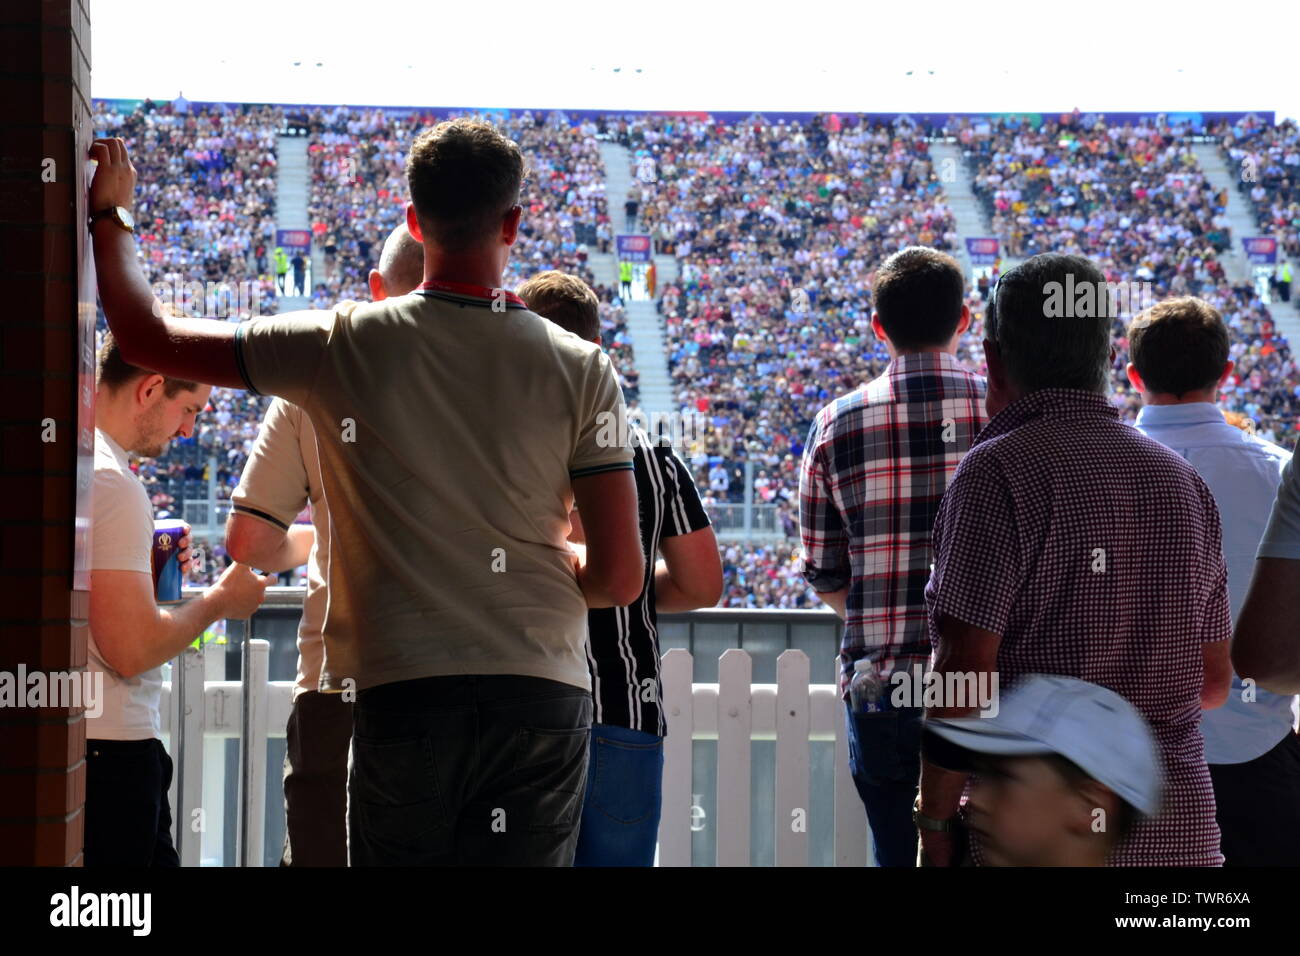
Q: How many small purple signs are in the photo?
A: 4